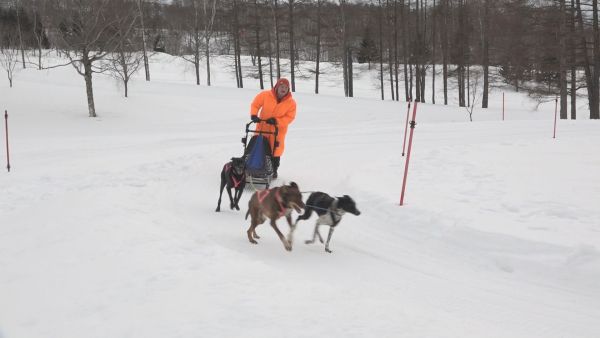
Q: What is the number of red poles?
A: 5